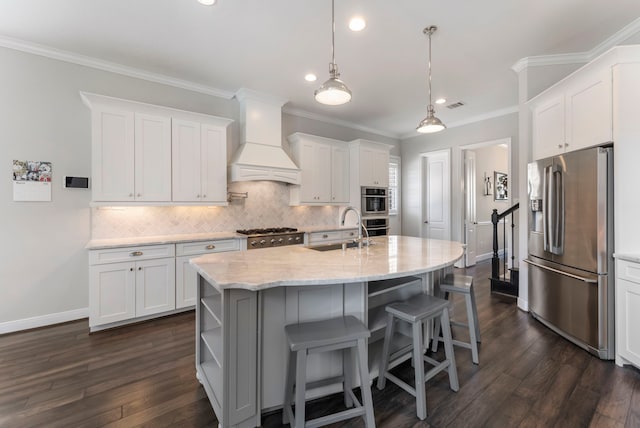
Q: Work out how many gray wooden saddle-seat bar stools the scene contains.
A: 3